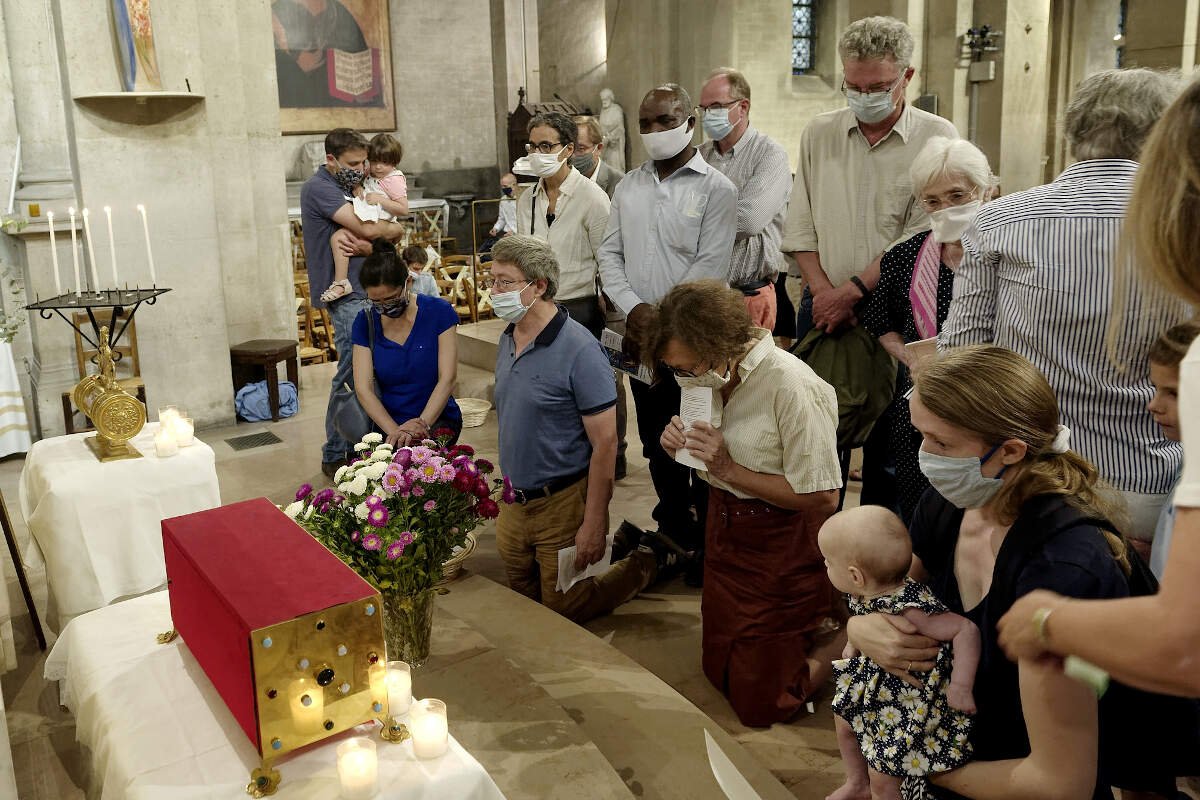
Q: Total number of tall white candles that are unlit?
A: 0